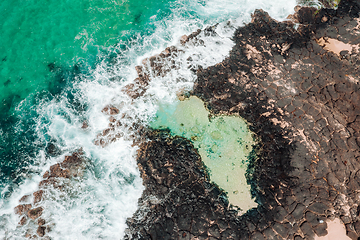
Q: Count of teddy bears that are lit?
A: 0